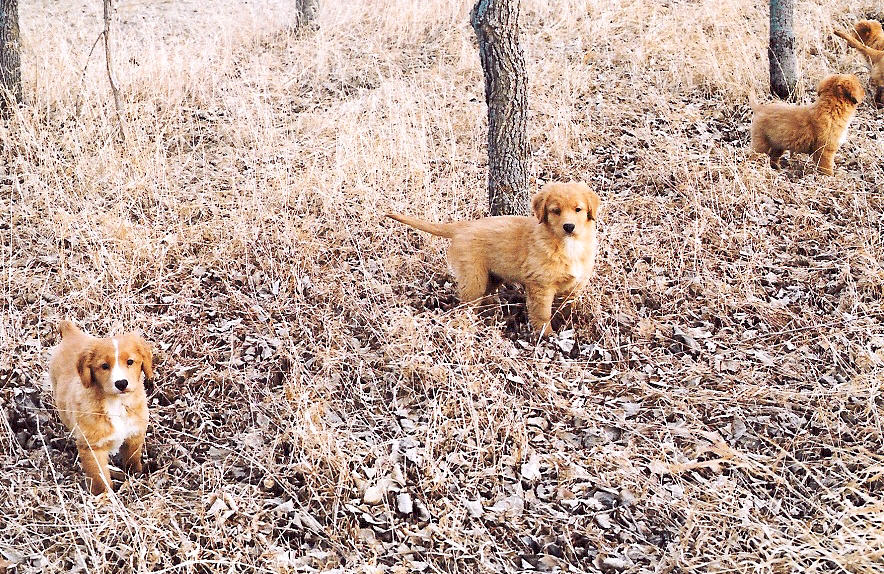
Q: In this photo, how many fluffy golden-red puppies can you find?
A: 5